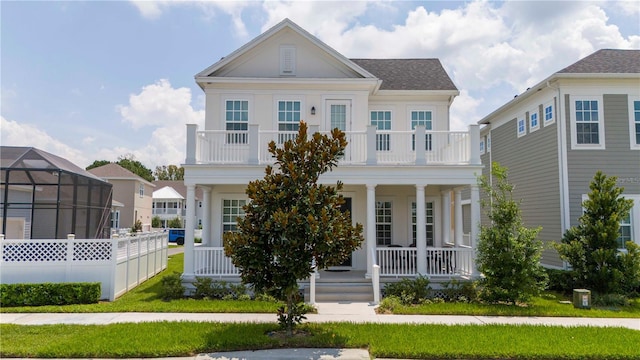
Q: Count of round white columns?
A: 7